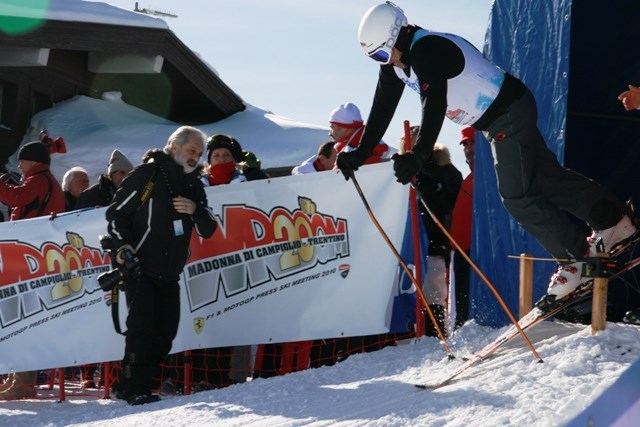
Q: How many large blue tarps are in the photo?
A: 1